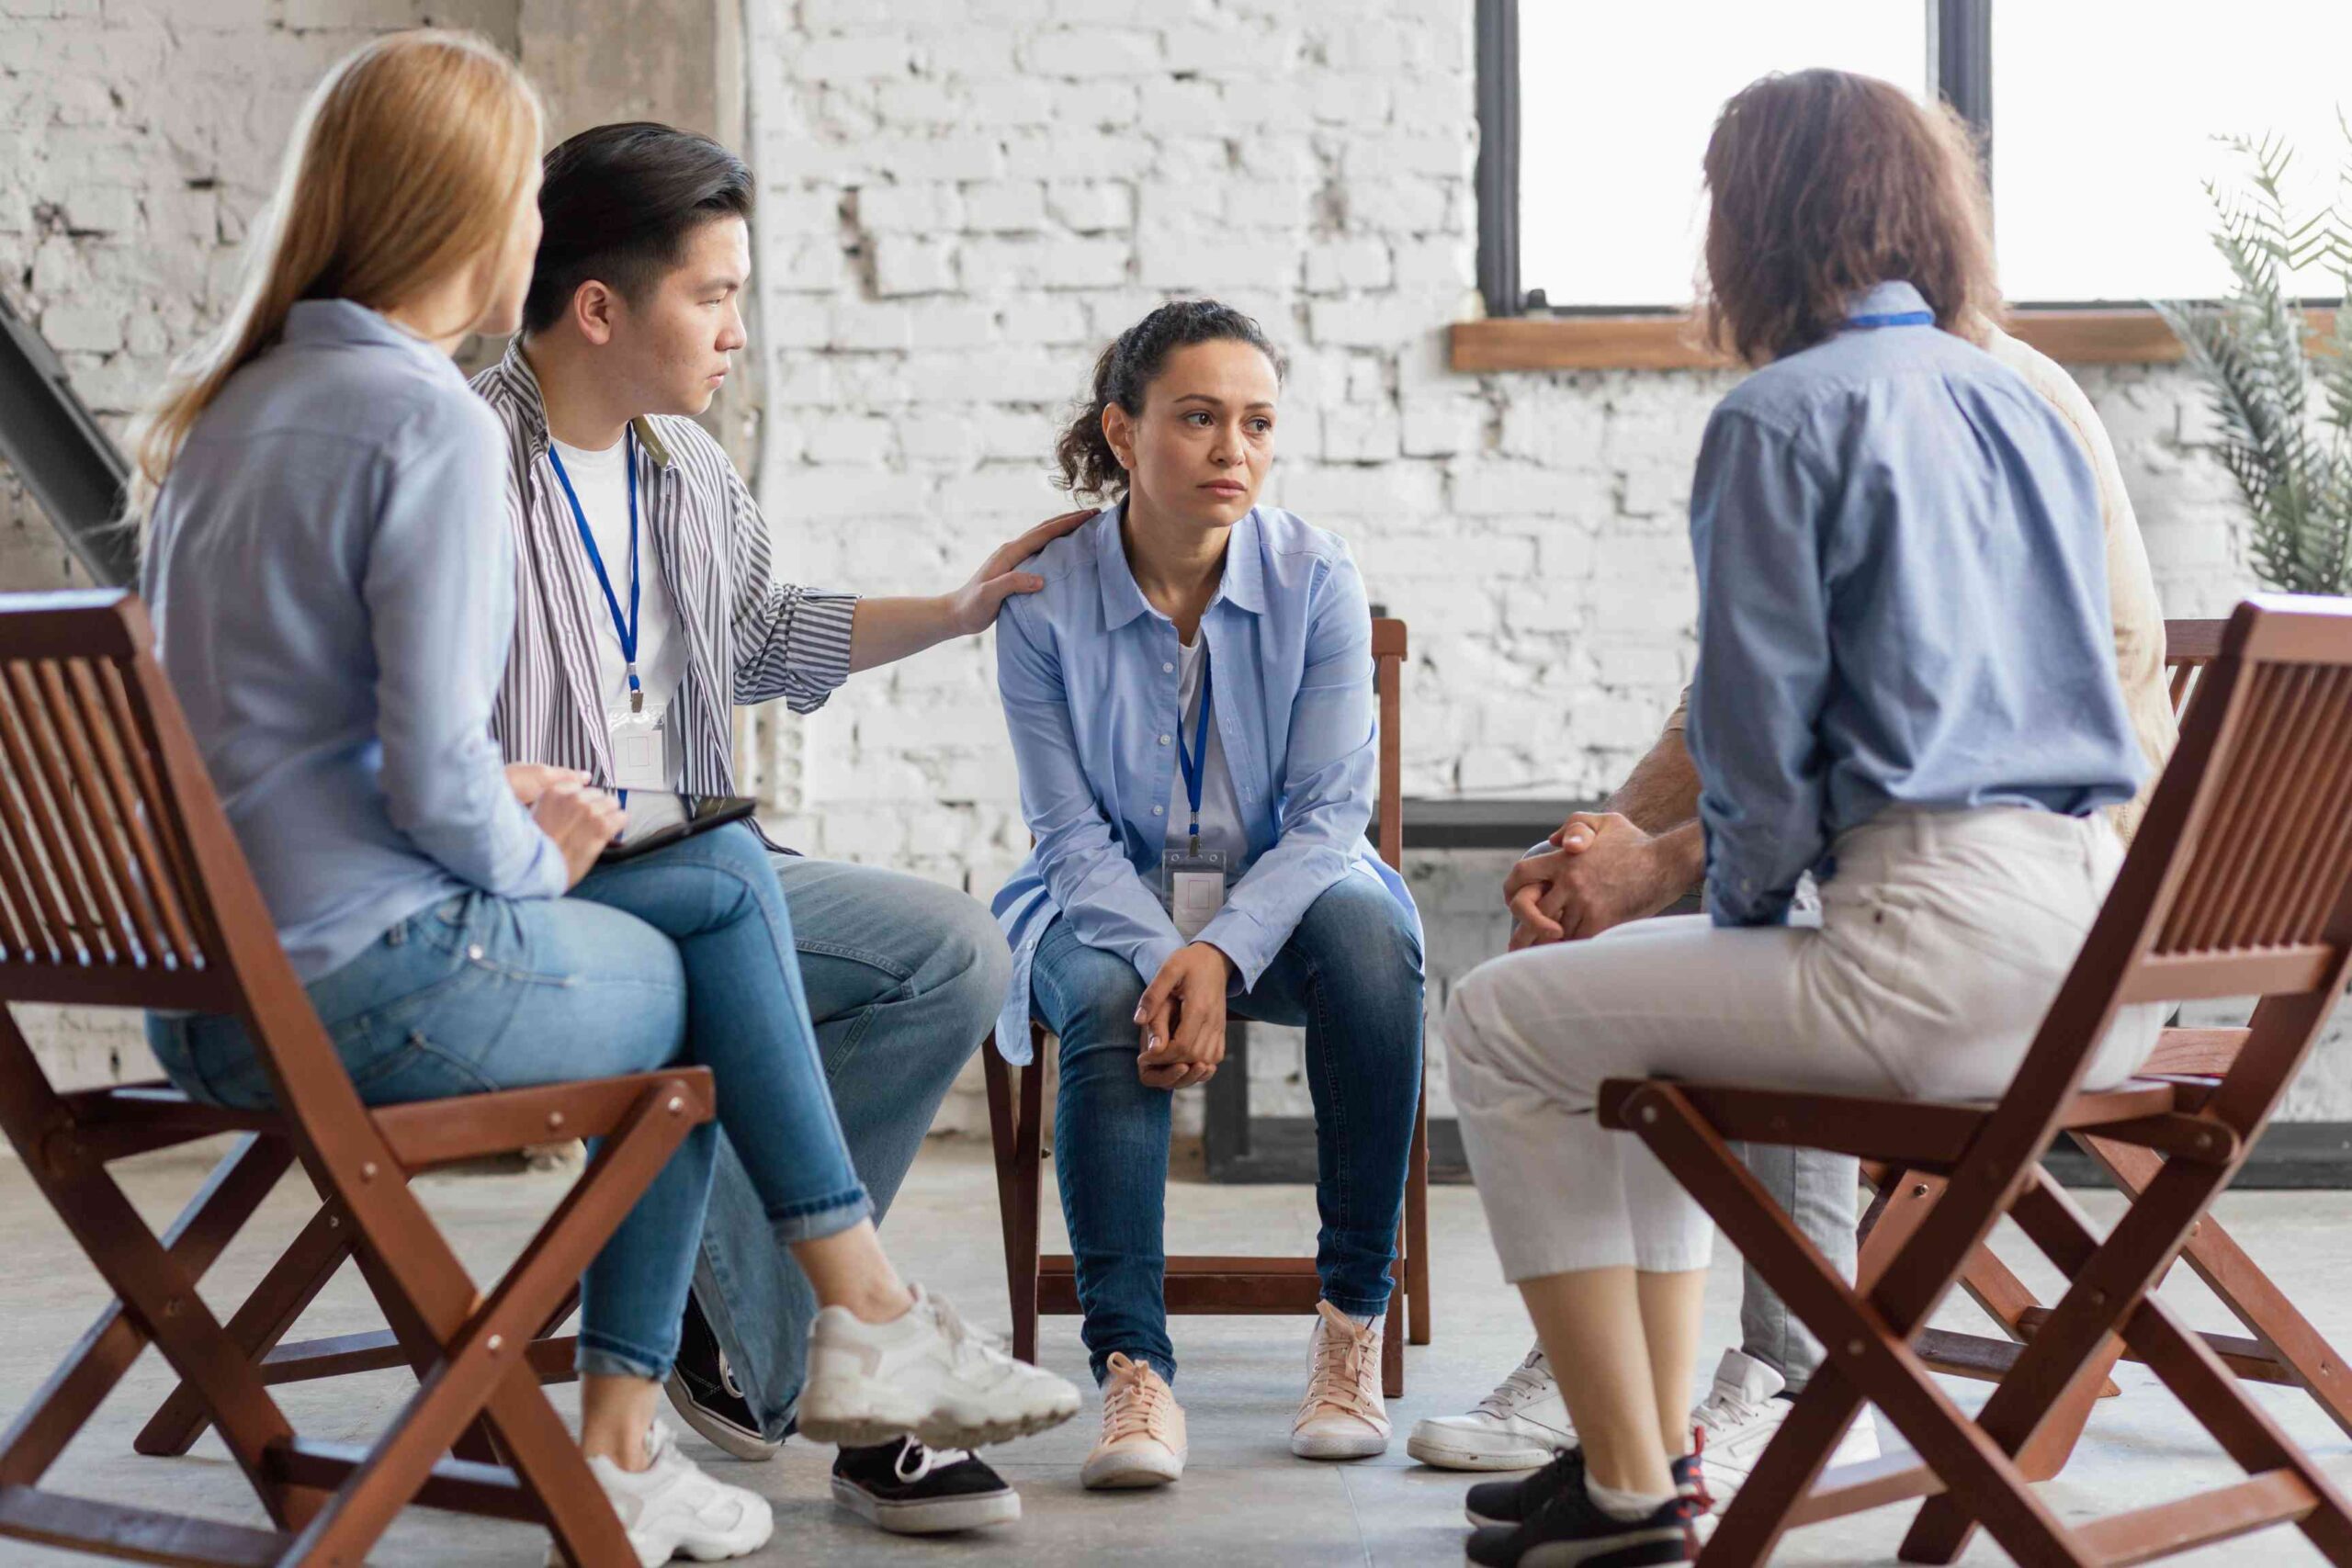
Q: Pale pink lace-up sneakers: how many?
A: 2